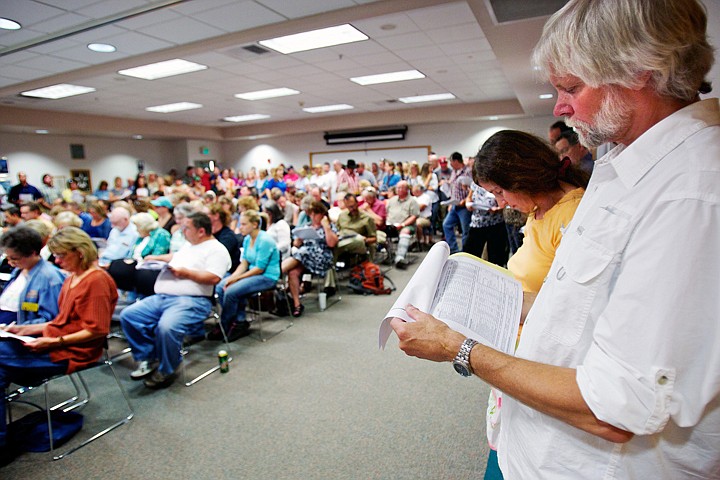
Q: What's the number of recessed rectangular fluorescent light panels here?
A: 9